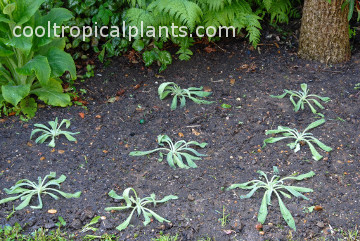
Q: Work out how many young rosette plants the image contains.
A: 8